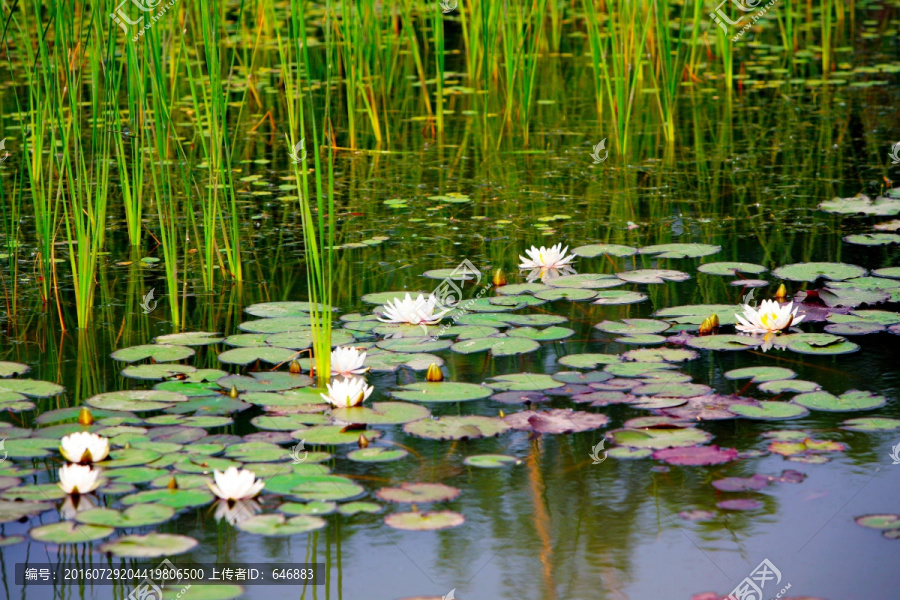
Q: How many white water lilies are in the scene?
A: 8